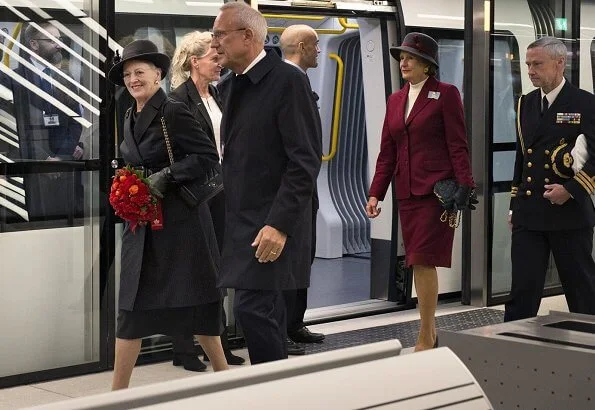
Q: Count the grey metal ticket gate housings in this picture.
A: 1